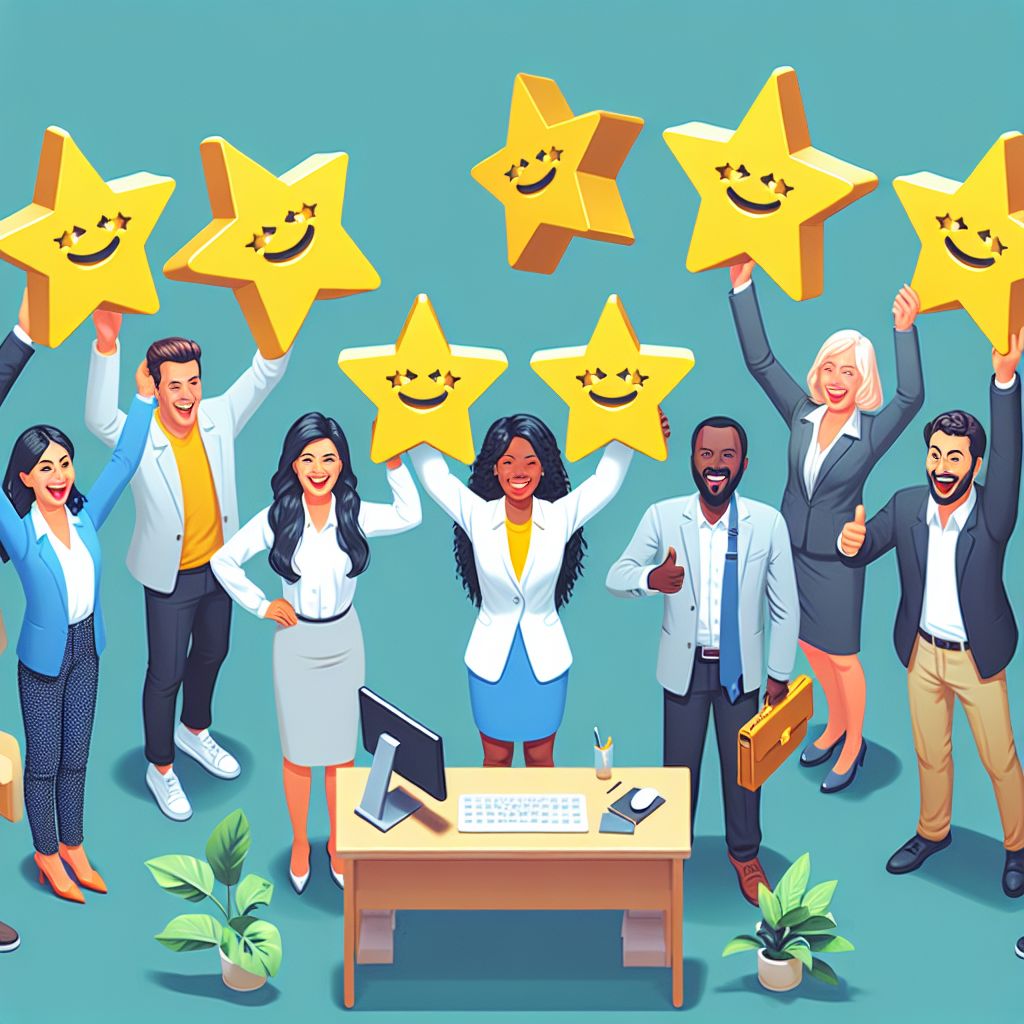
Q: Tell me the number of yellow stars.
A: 7